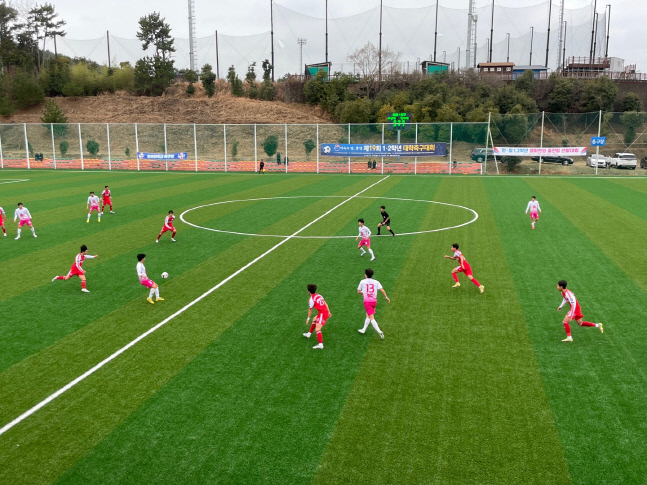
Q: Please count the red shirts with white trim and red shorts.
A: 7